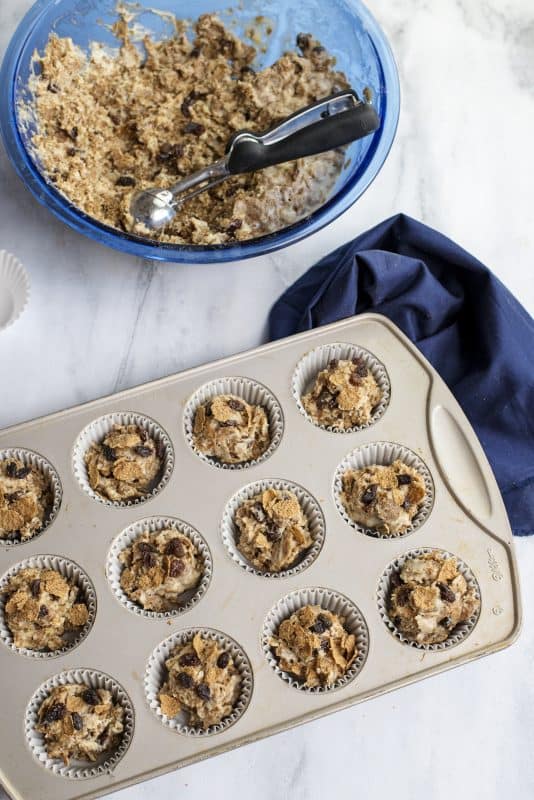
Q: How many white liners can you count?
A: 13